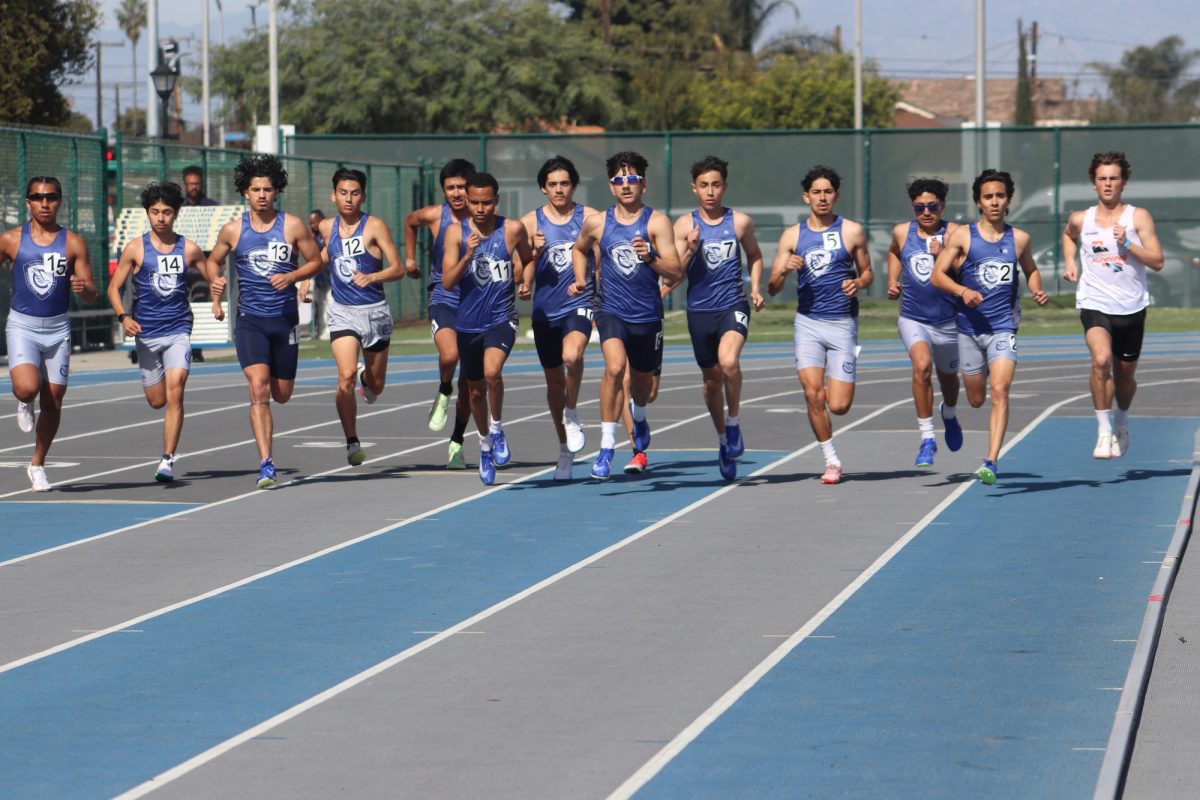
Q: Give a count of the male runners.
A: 13